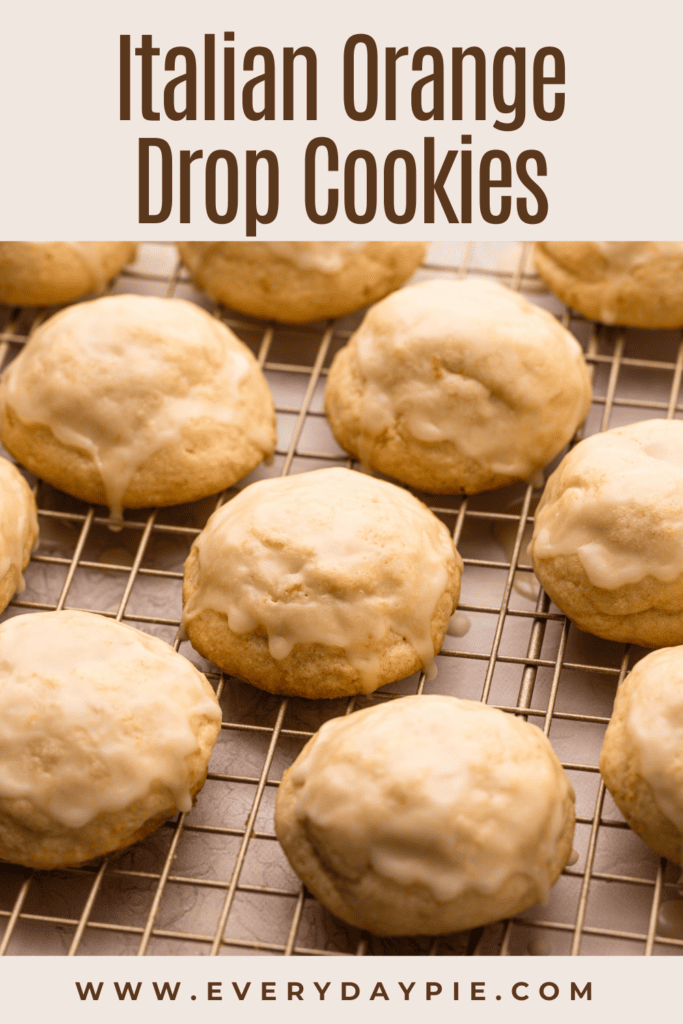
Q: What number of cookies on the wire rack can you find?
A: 11